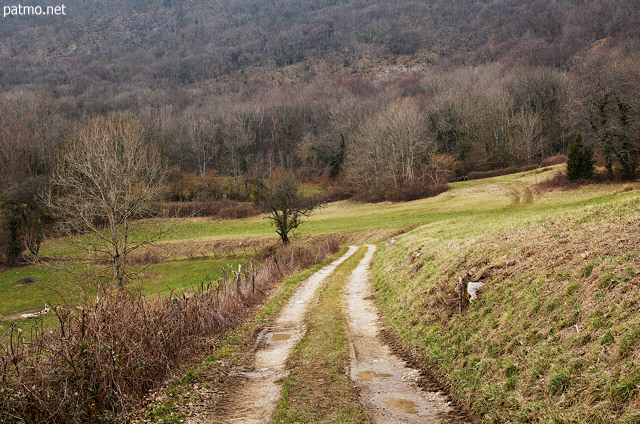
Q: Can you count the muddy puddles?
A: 3